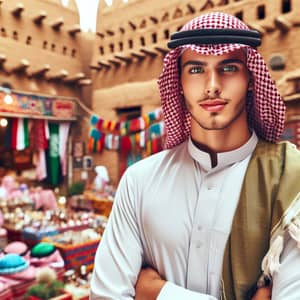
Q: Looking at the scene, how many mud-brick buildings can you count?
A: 2